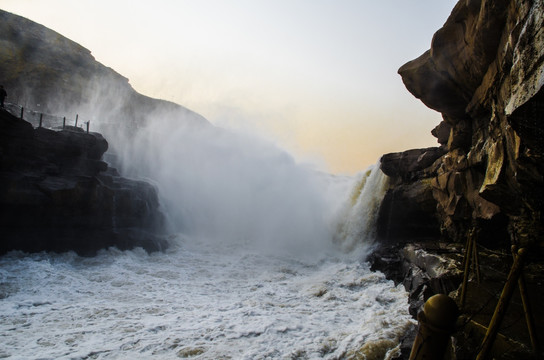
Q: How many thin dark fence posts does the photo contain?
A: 5